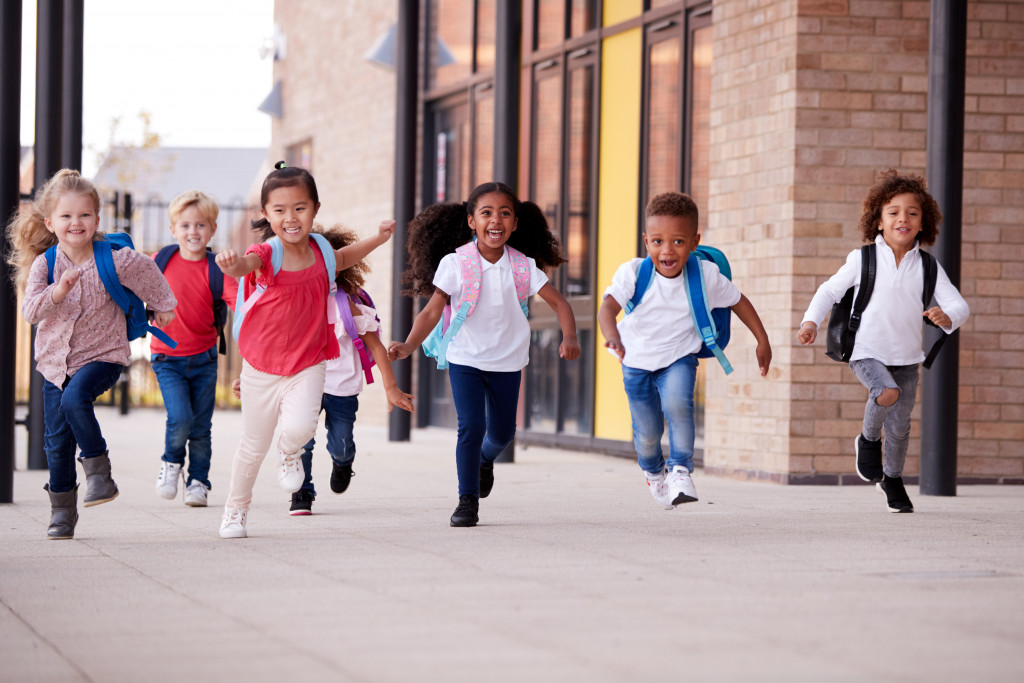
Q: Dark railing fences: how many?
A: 1